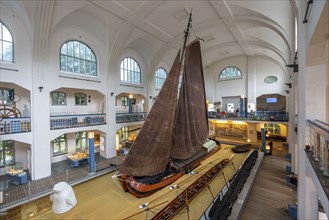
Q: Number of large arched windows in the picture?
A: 5